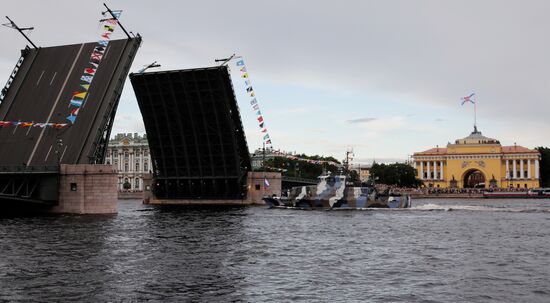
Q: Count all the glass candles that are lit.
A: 0